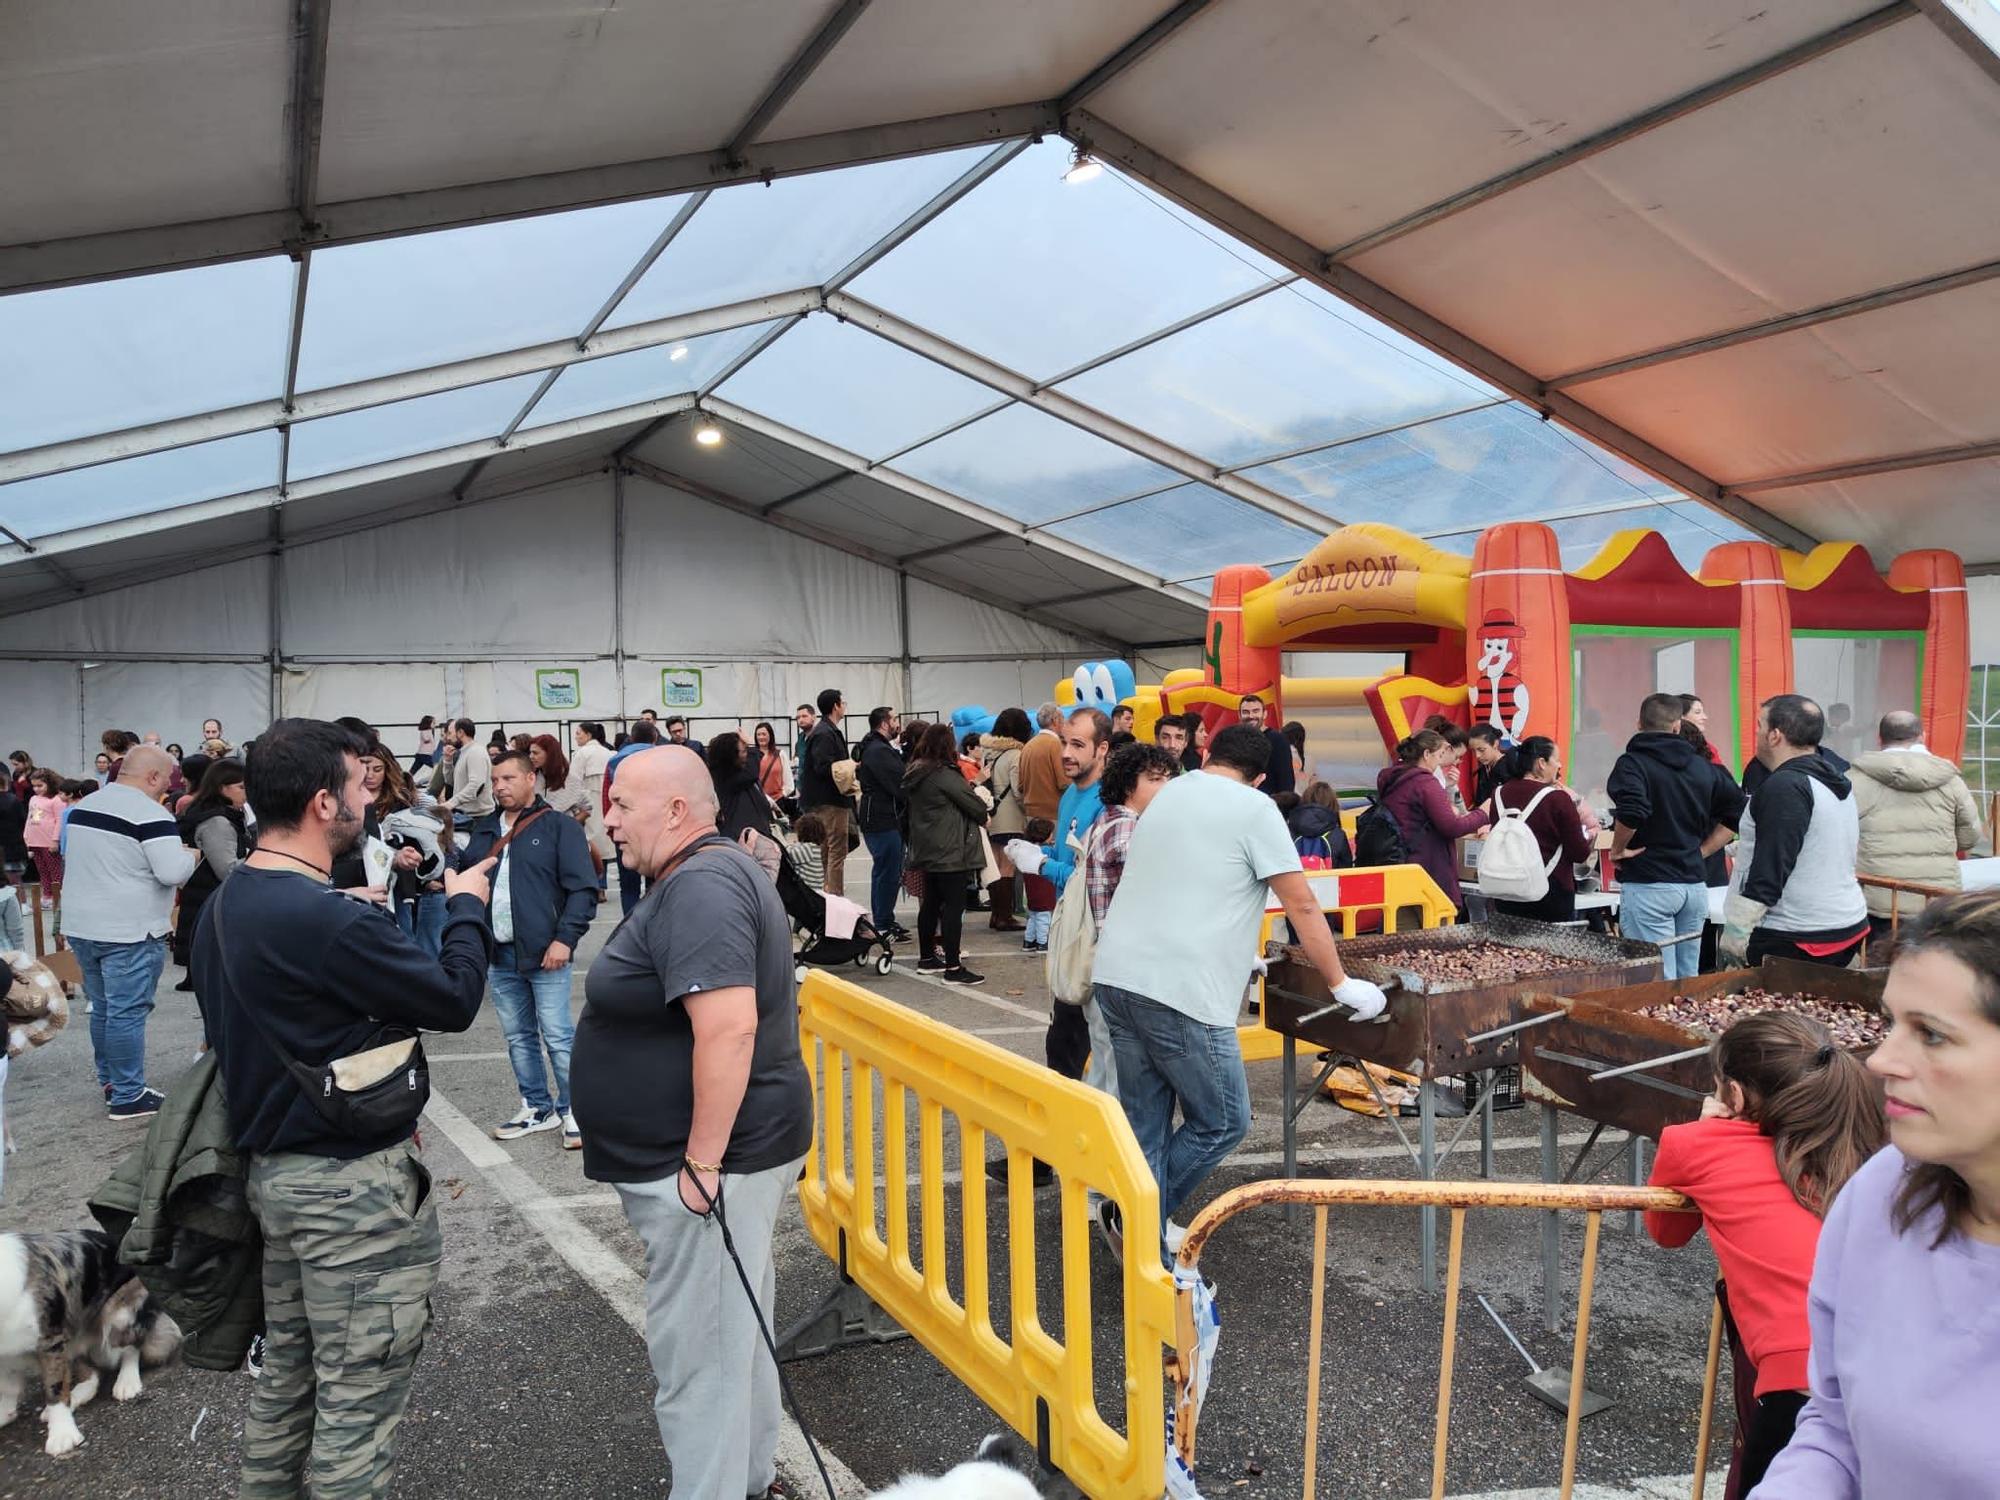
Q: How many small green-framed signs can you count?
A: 2